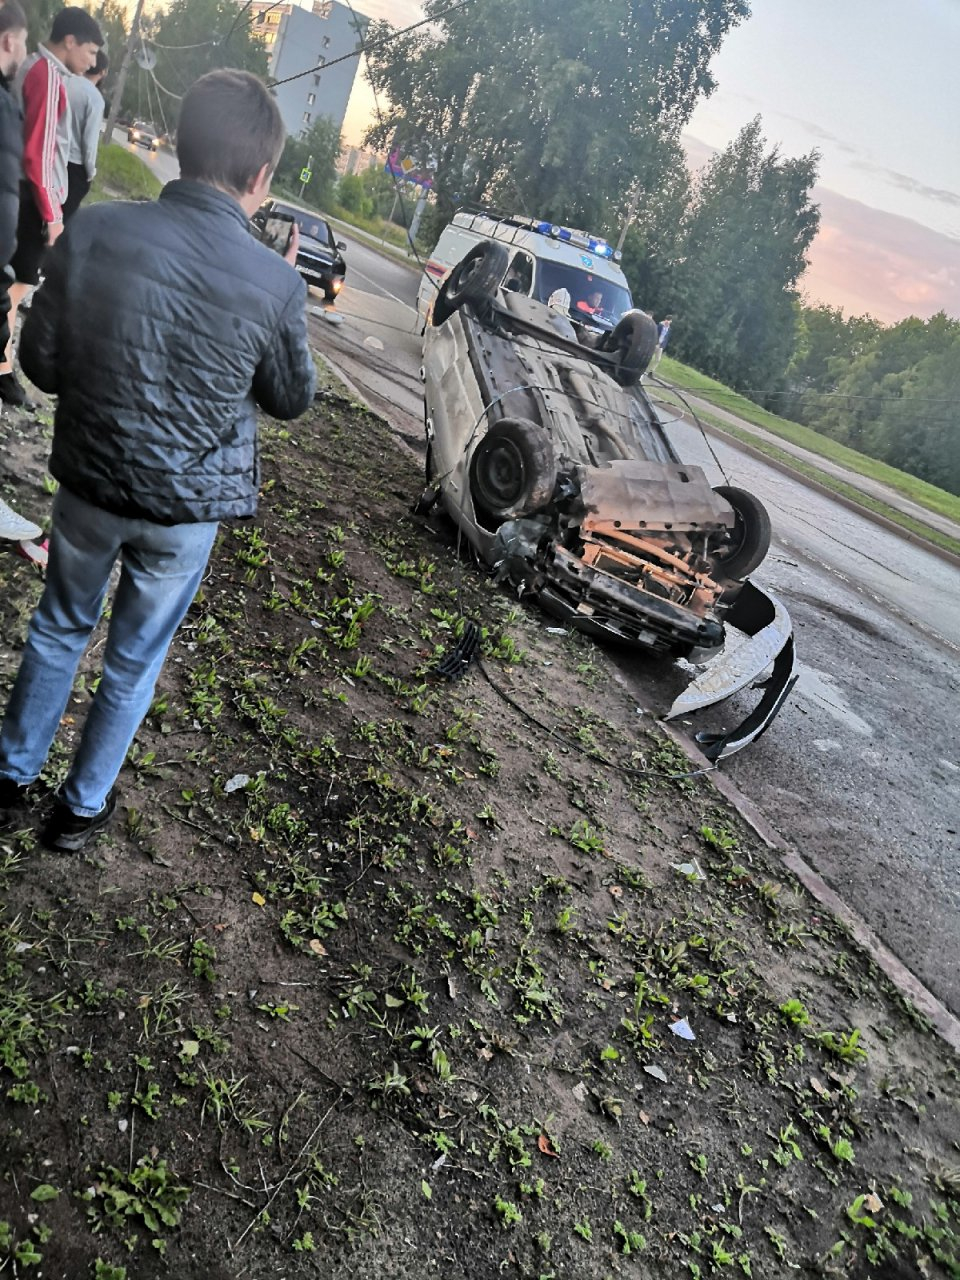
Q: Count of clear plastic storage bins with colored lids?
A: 0